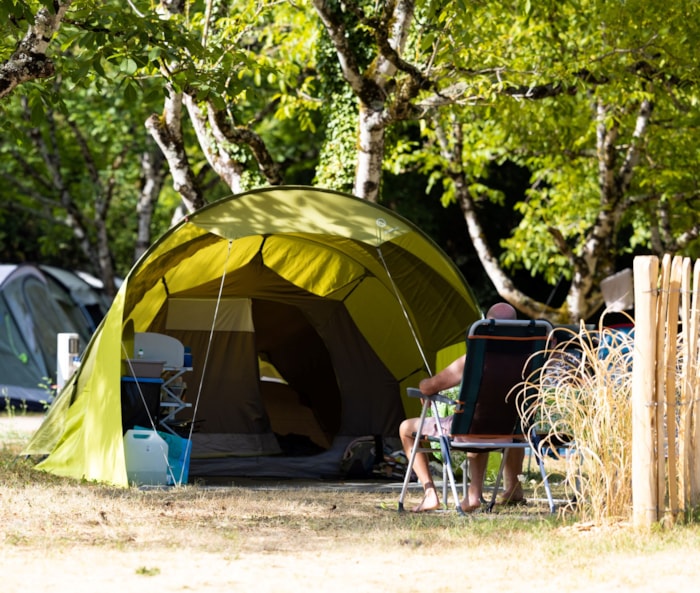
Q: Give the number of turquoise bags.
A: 1